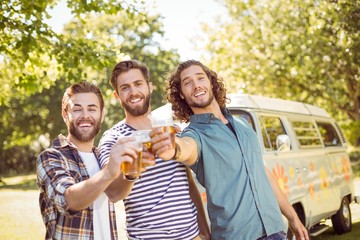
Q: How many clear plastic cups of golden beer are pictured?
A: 3